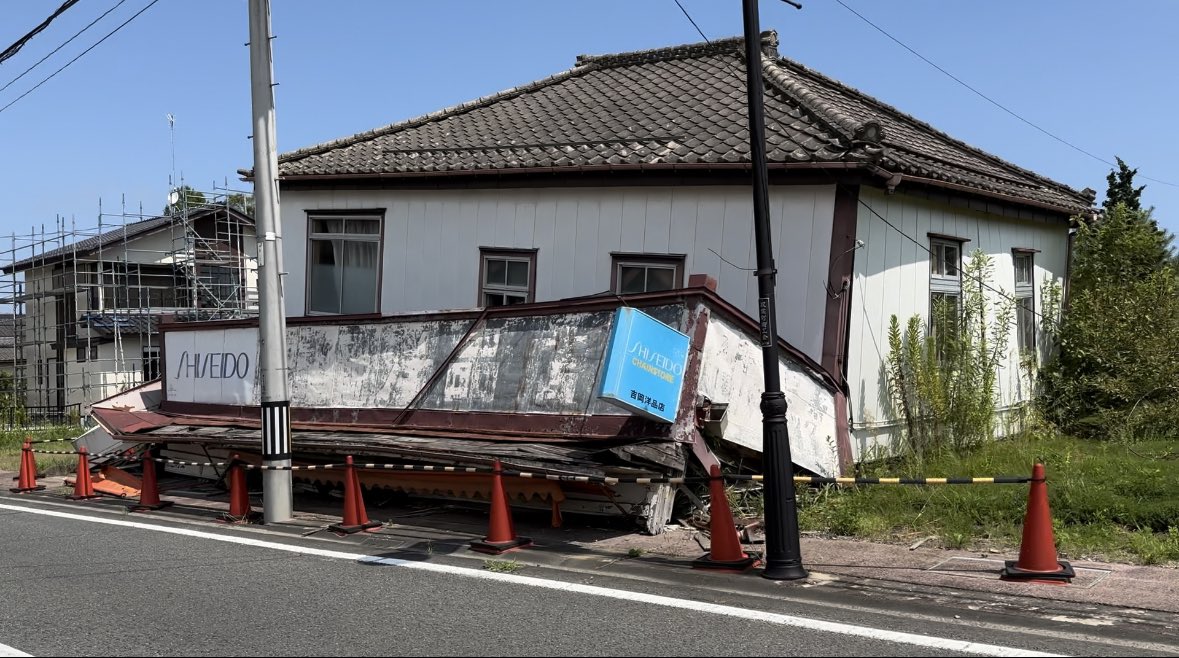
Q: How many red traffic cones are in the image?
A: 9